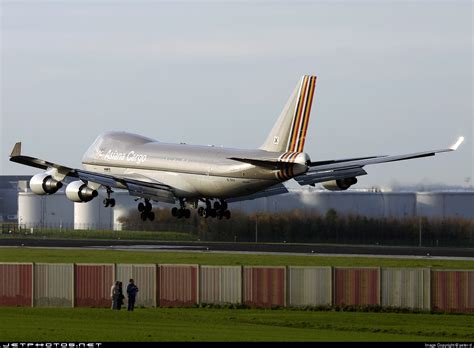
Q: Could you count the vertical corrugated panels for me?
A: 11